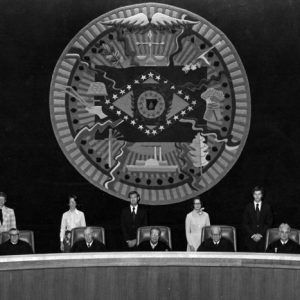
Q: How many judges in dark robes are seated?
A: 5